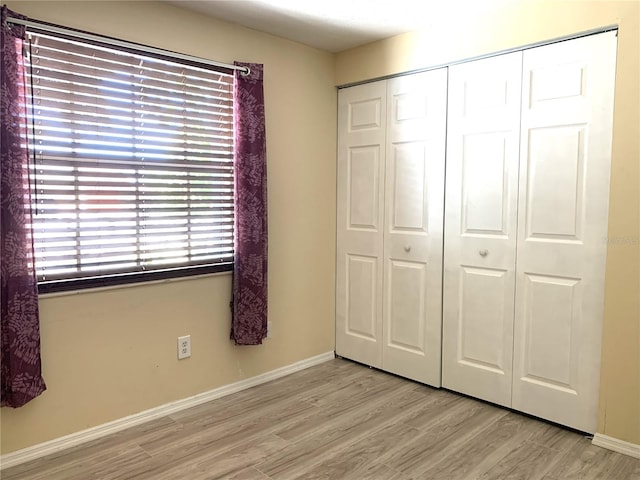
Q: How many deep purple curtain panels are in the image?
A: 2